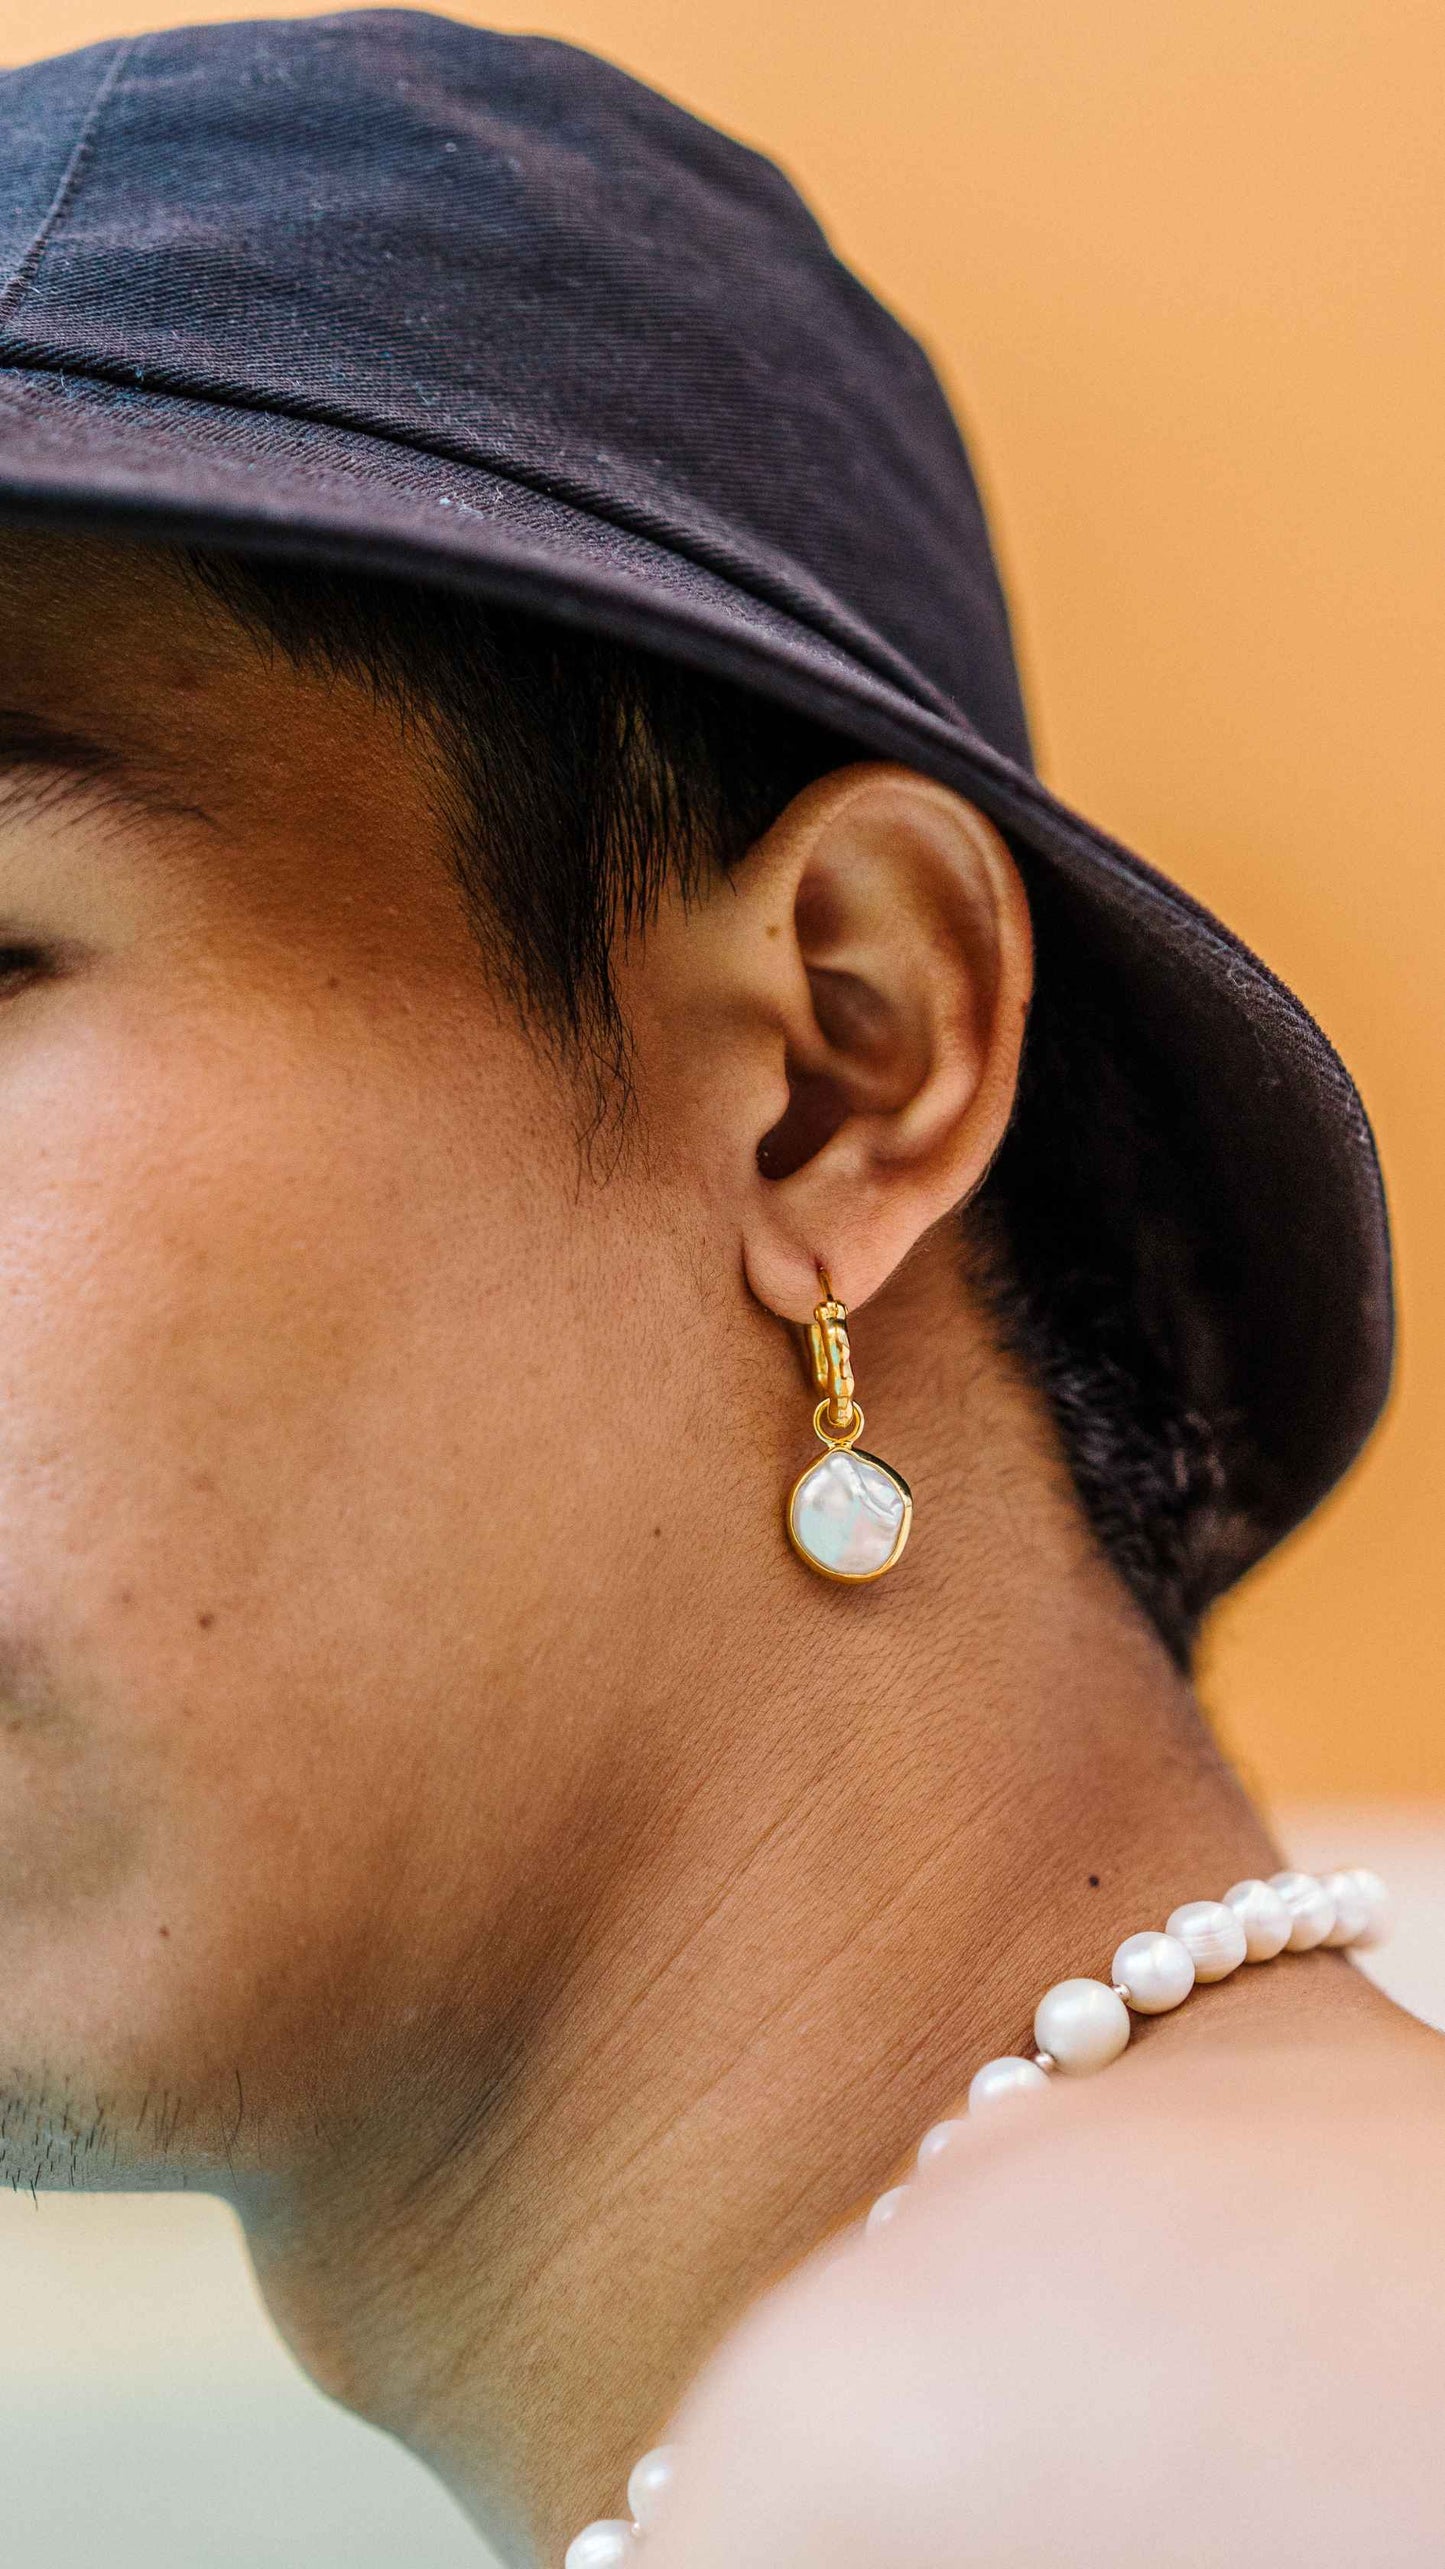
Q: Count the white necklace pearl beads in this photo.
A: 12